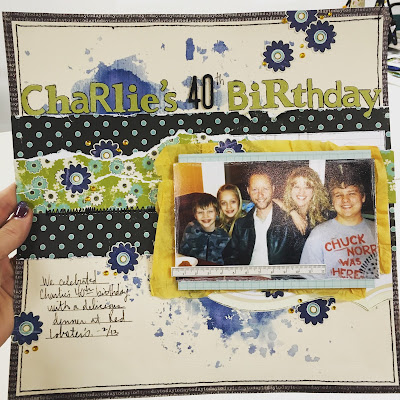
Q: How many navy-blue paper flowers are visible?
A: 10